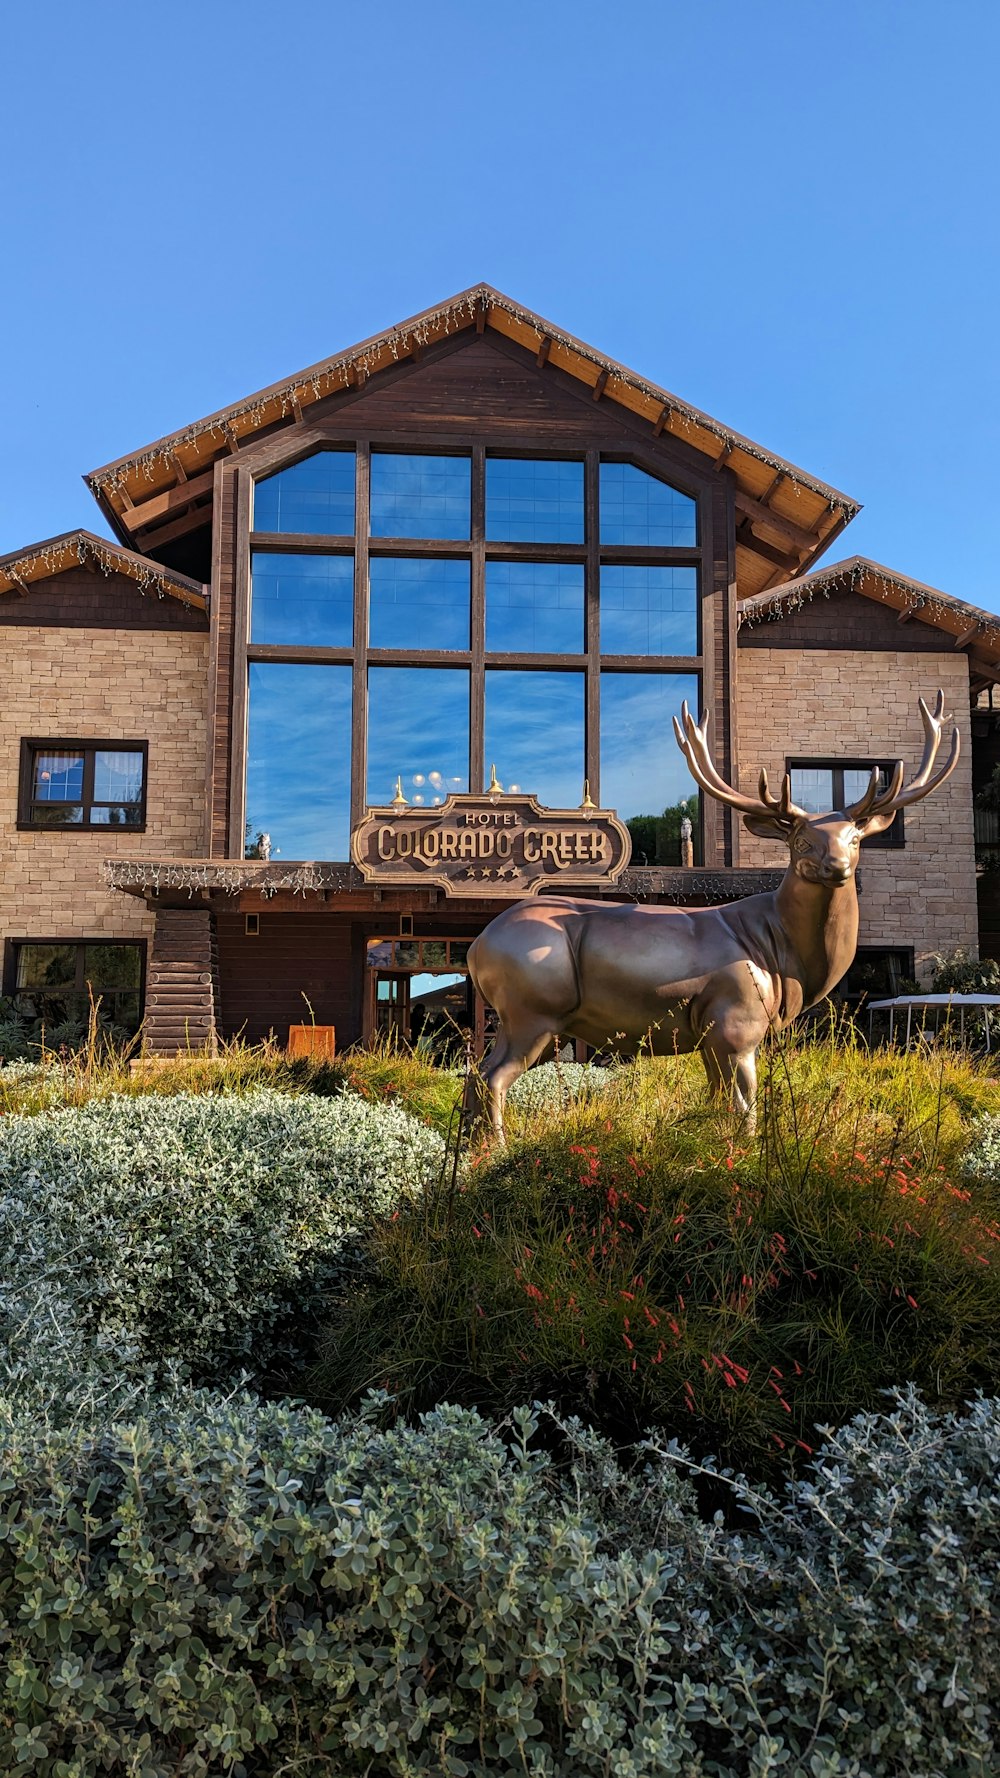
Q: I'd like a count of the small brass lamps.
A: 3